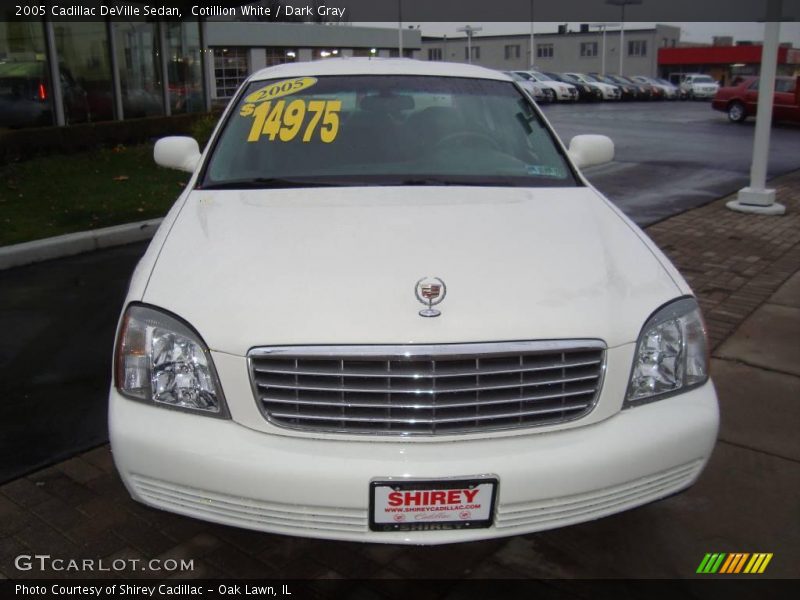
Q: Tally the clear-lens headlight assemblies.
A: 2